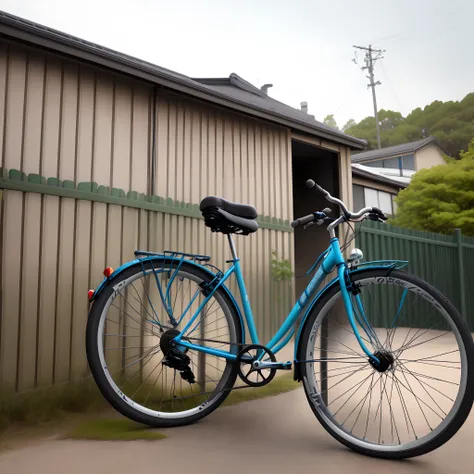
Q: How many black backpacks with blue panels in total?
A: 0